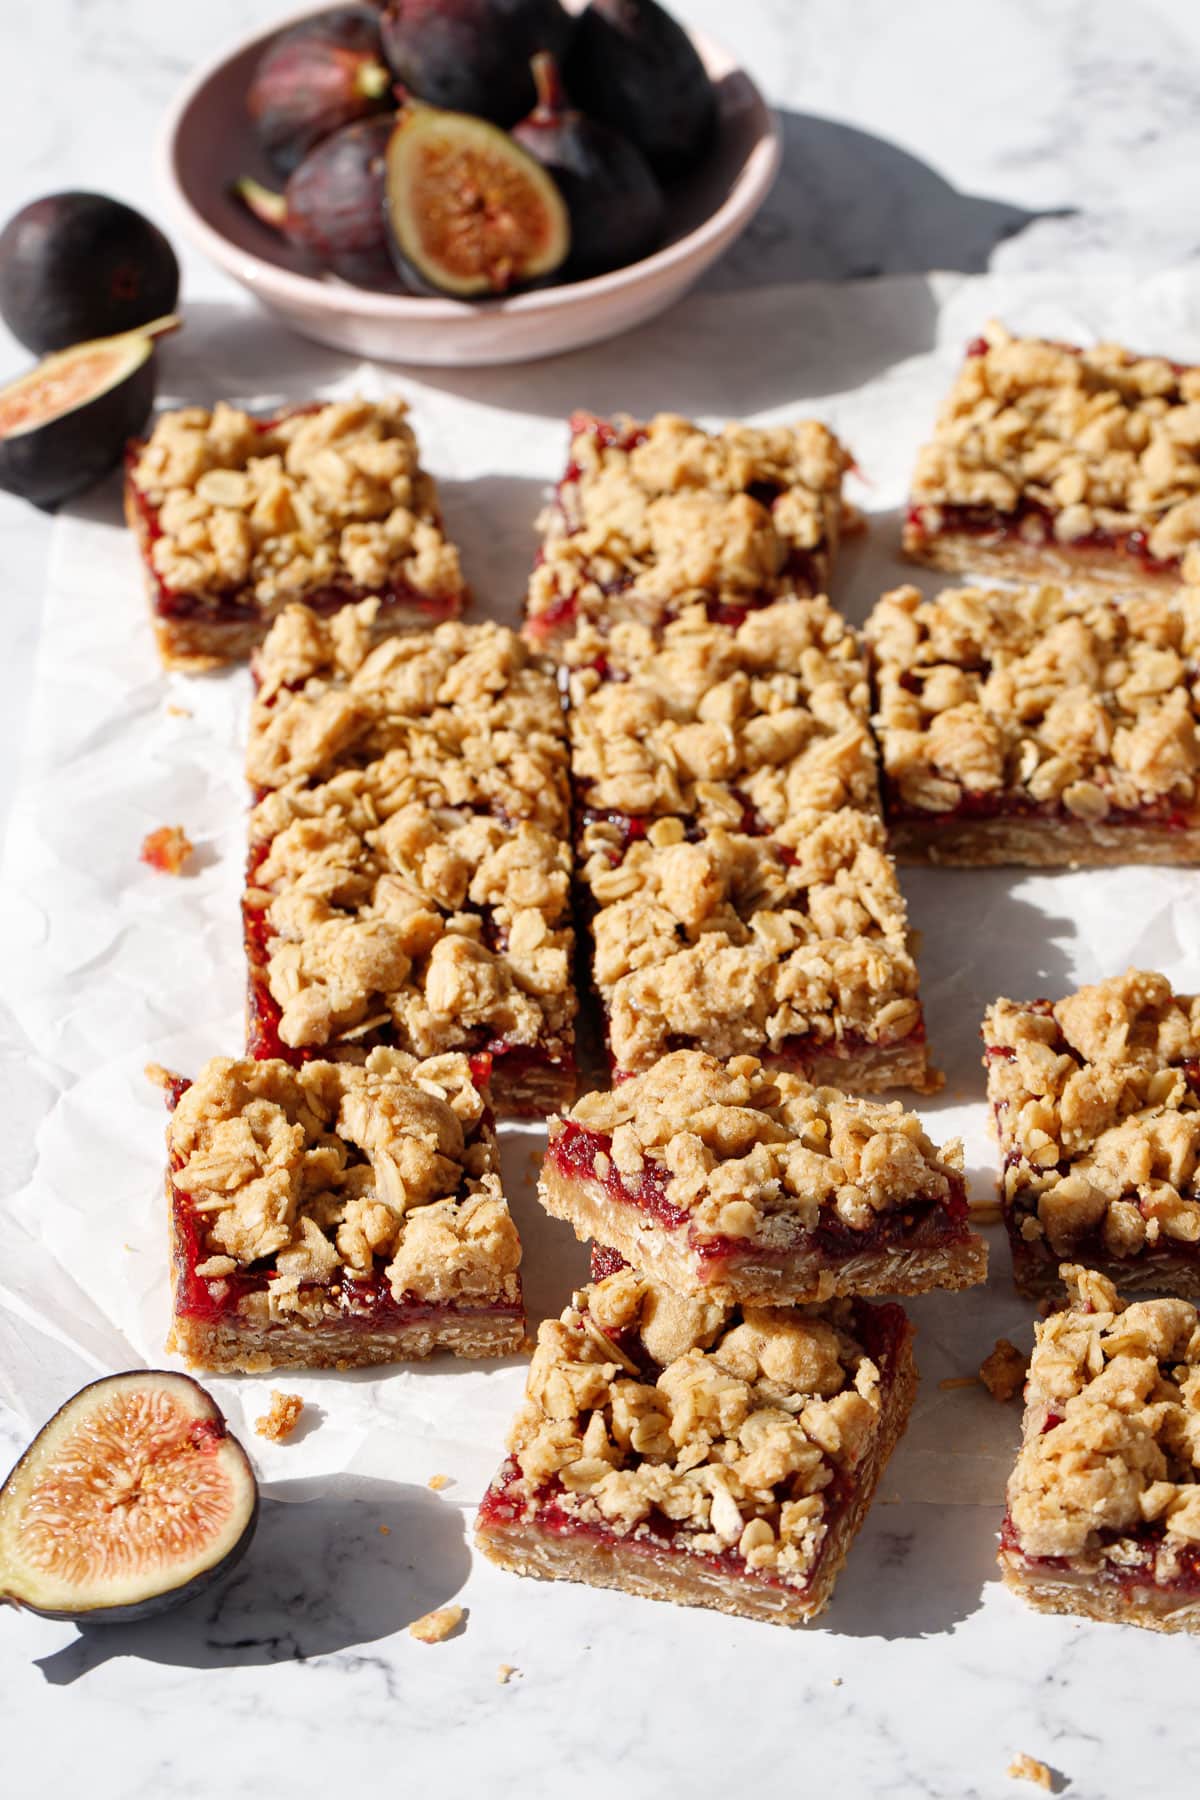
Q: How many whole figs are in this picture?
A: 6